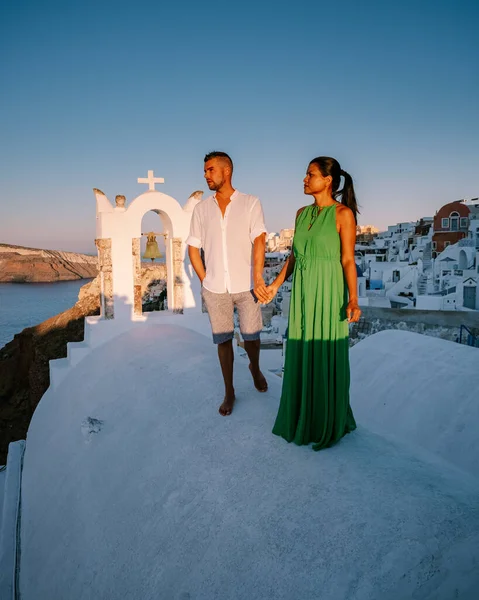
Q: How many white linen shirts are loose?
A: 1